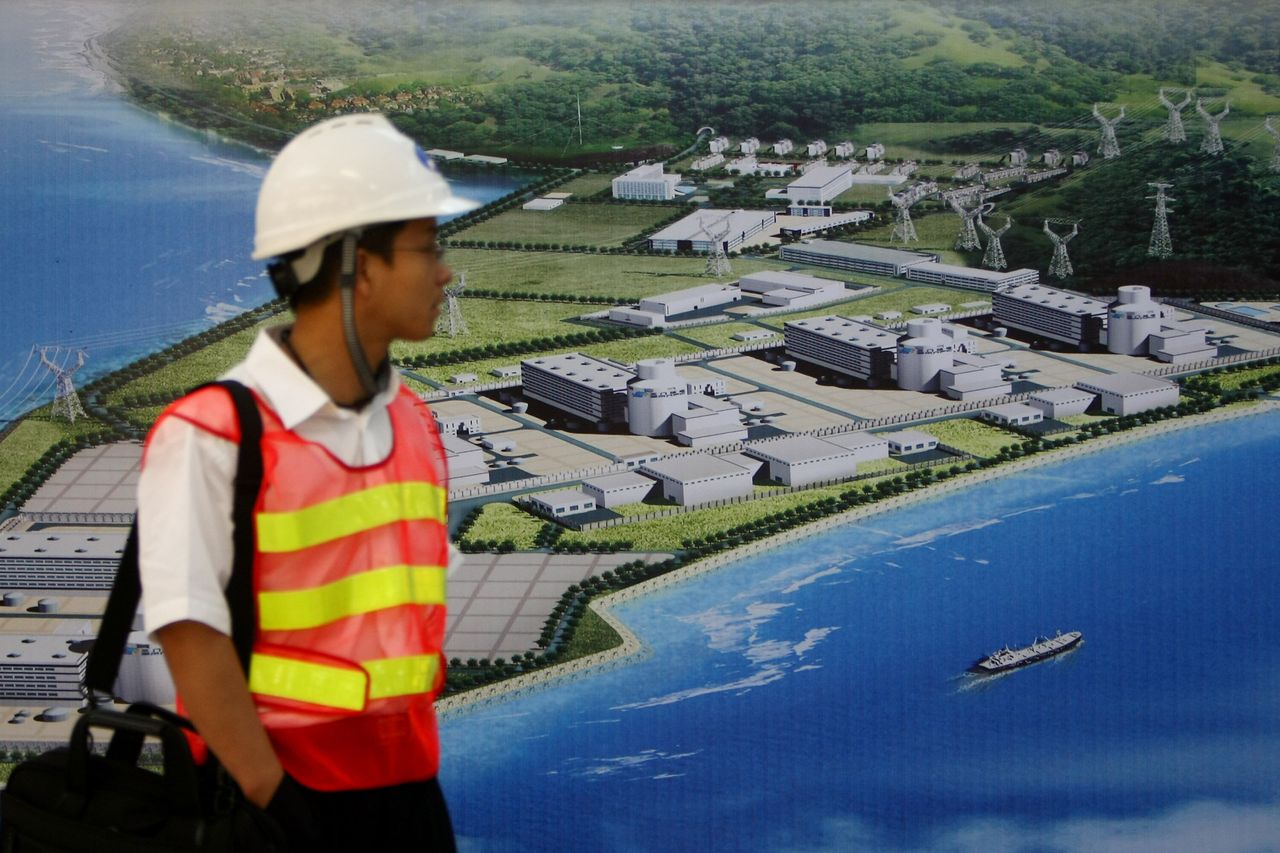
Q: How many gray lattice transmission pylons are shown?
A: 12